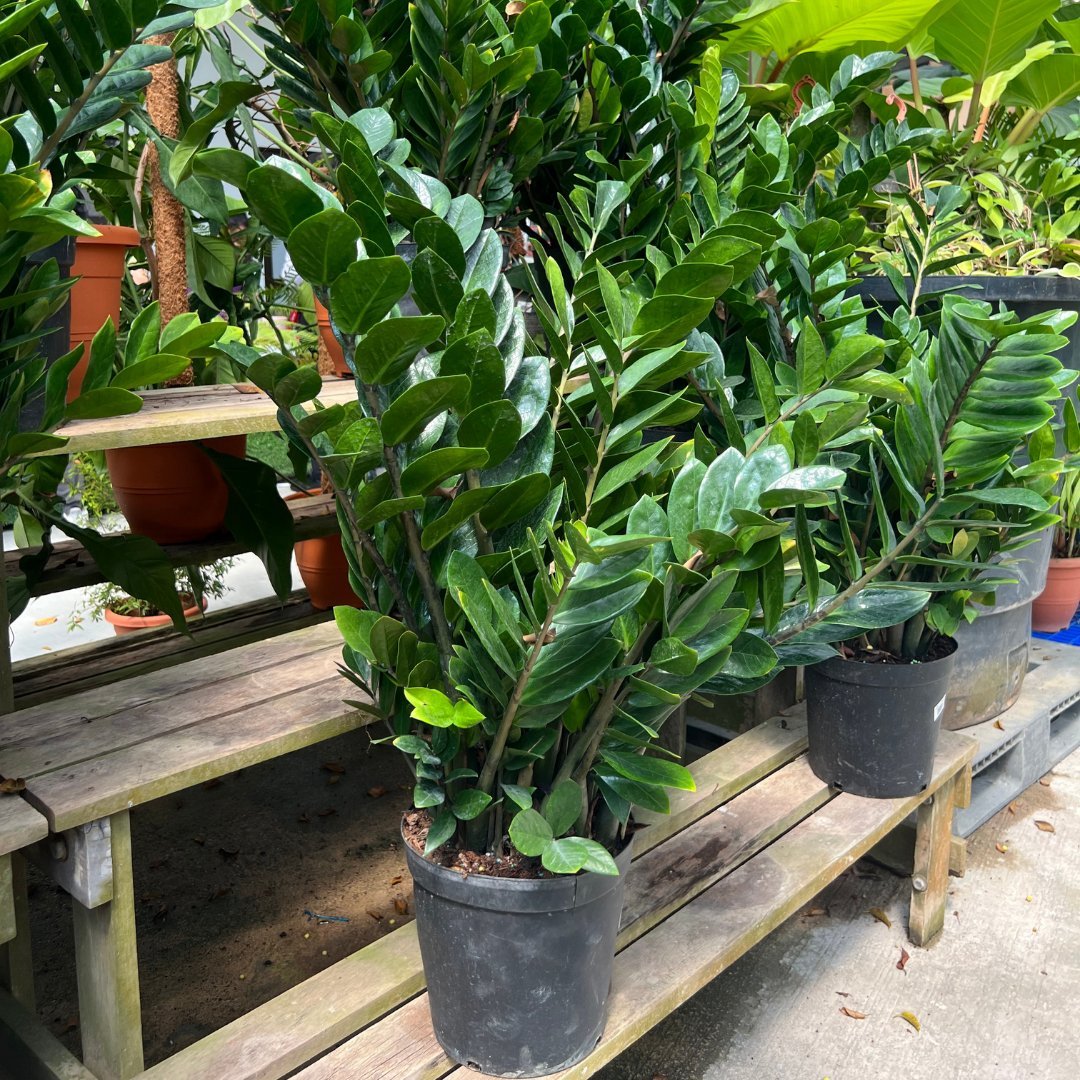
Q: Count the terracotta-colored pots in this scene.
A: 6